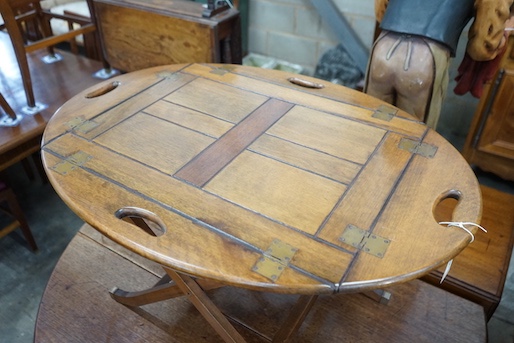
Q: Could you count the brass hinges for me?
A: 8